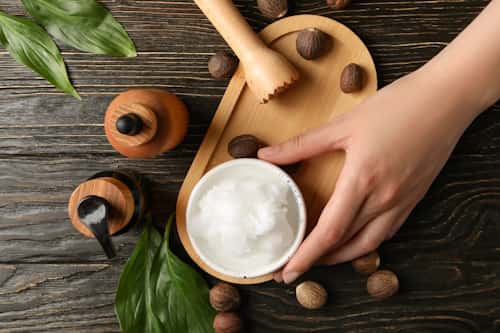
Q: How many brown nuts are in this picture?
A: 11